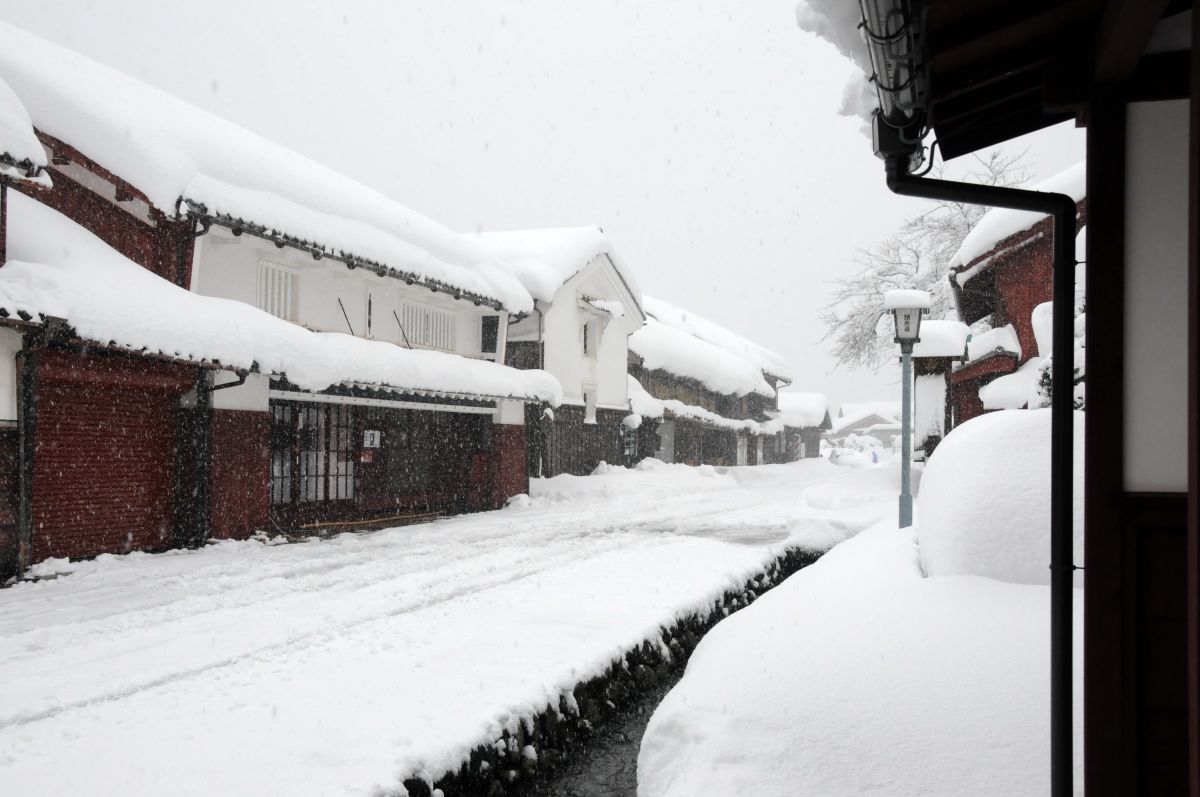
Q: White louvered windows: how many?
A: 2